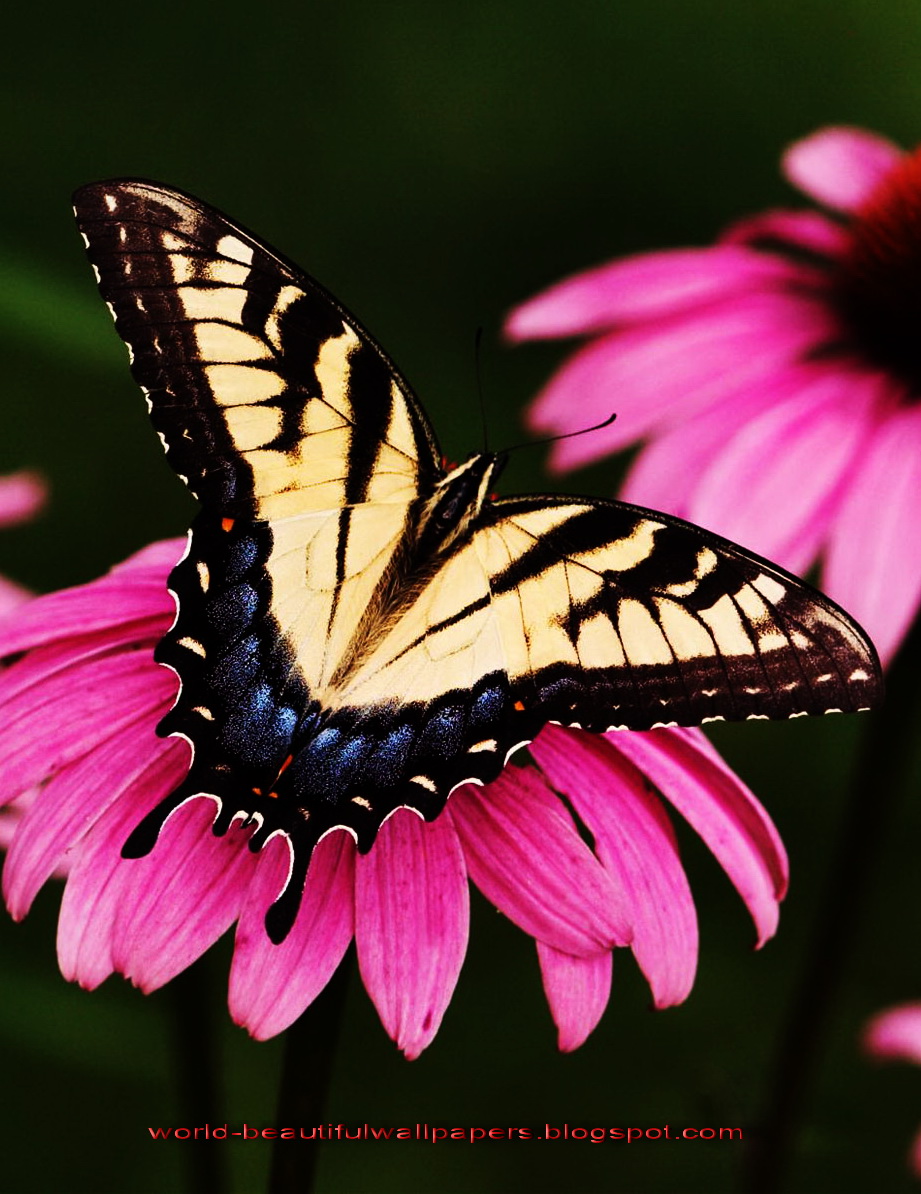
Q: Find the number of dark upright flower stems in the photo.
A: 3